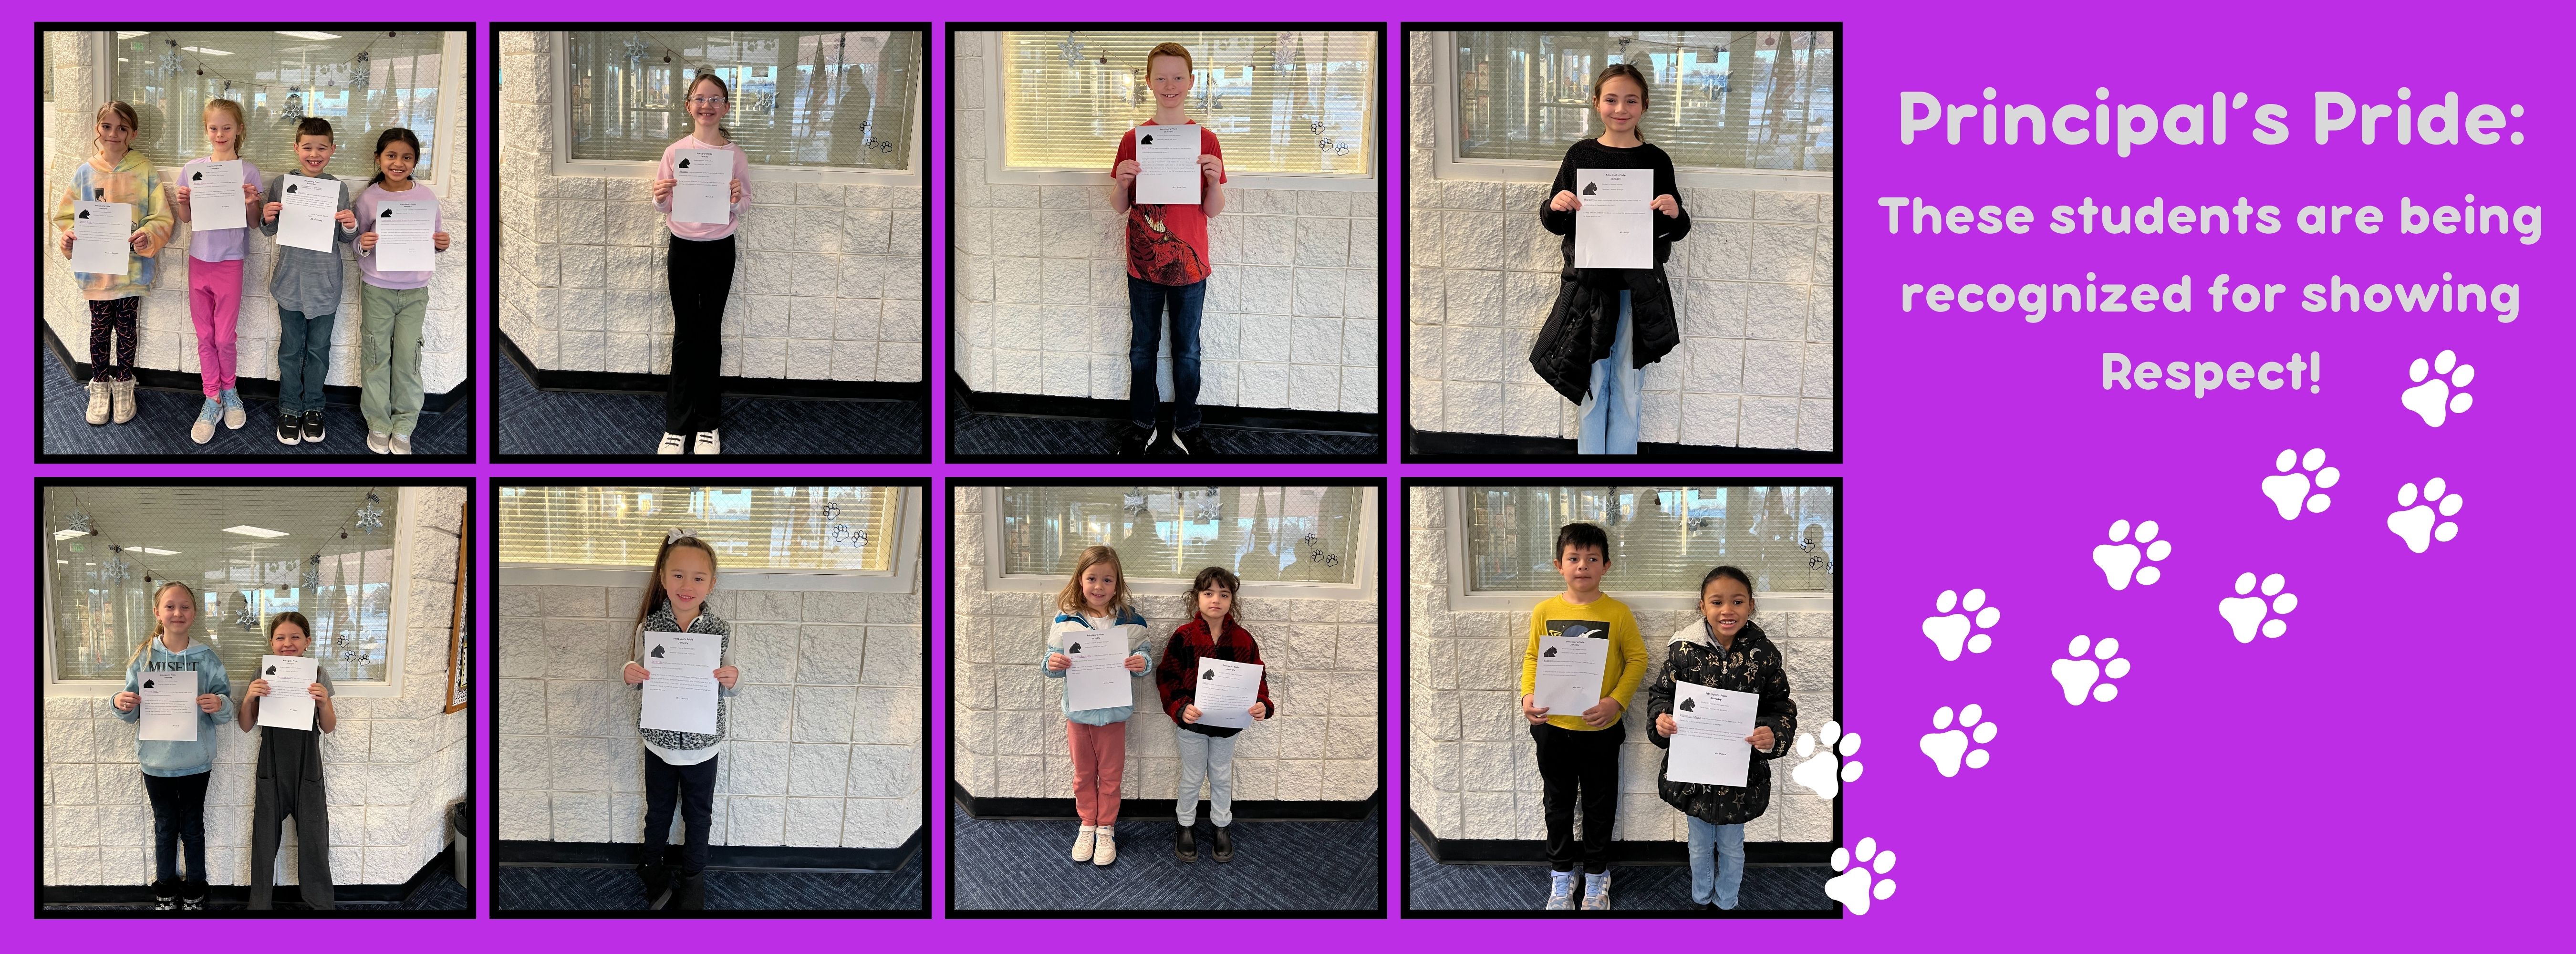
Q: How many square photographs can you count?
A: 8